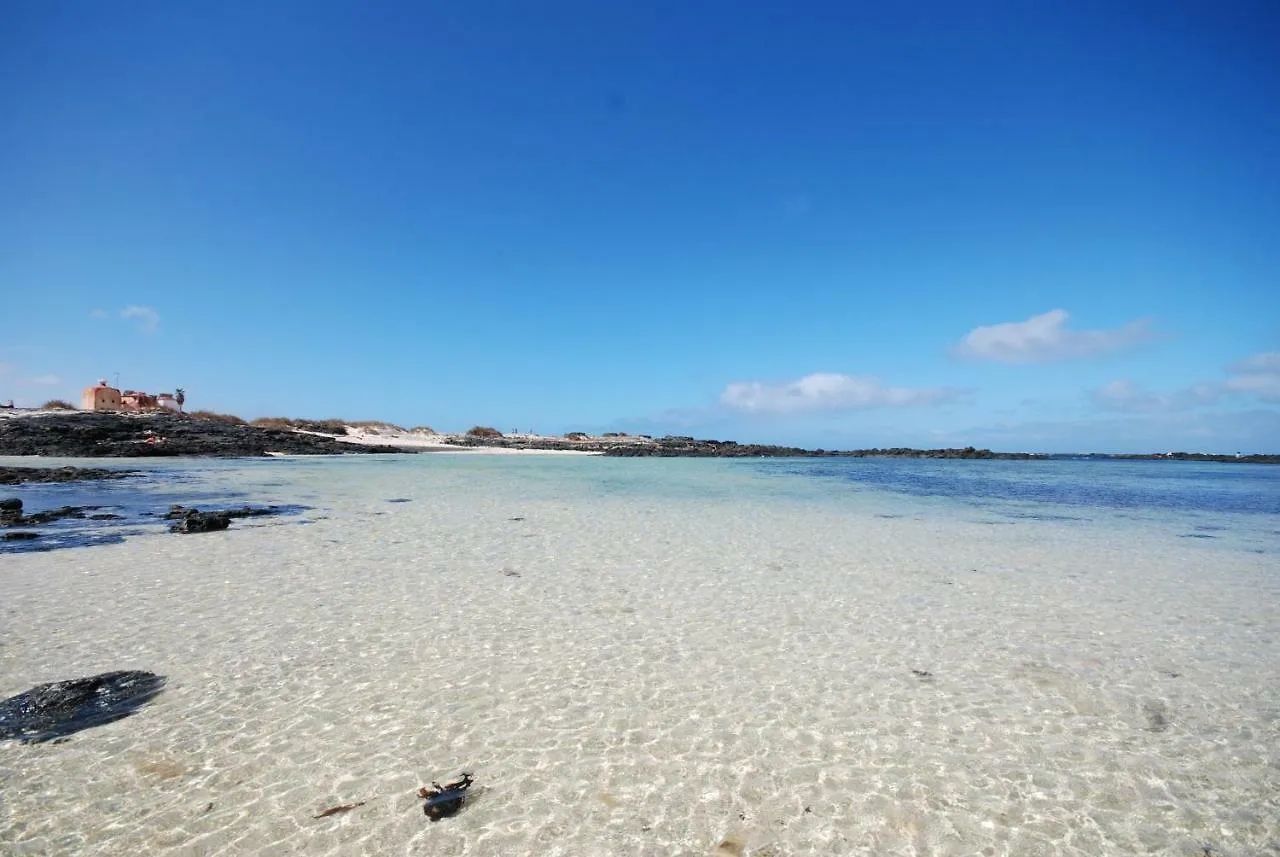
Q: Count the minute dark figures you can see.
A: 3